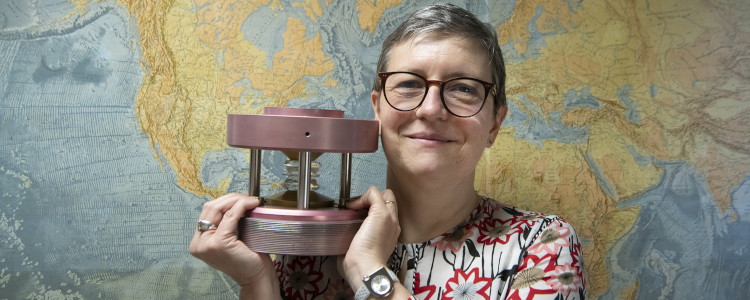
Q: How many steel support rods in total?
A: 3